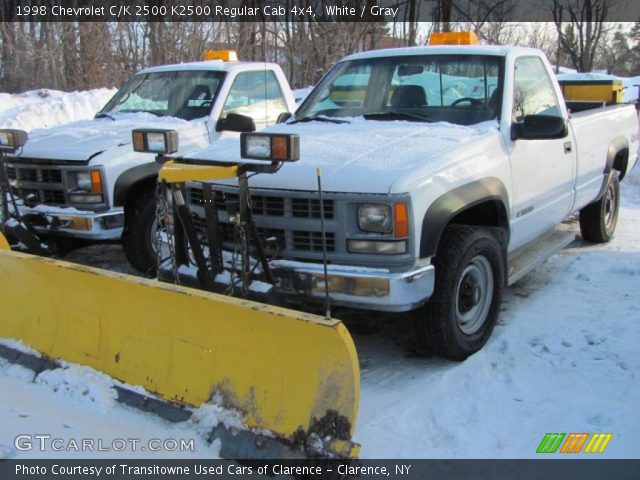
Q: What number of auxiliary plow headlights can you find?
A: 3